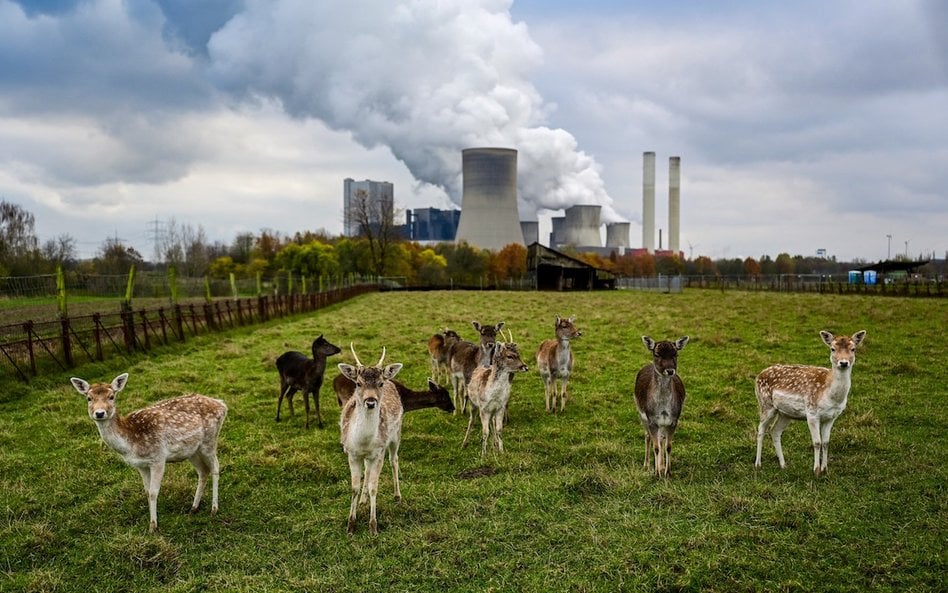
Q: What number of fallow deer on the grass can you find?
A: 10